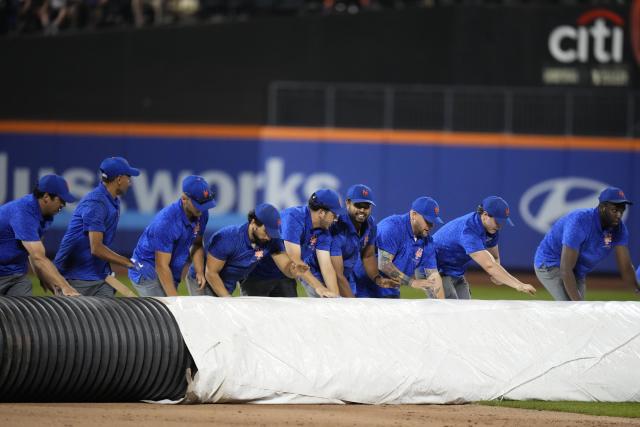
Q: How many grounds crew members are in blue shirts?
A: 9